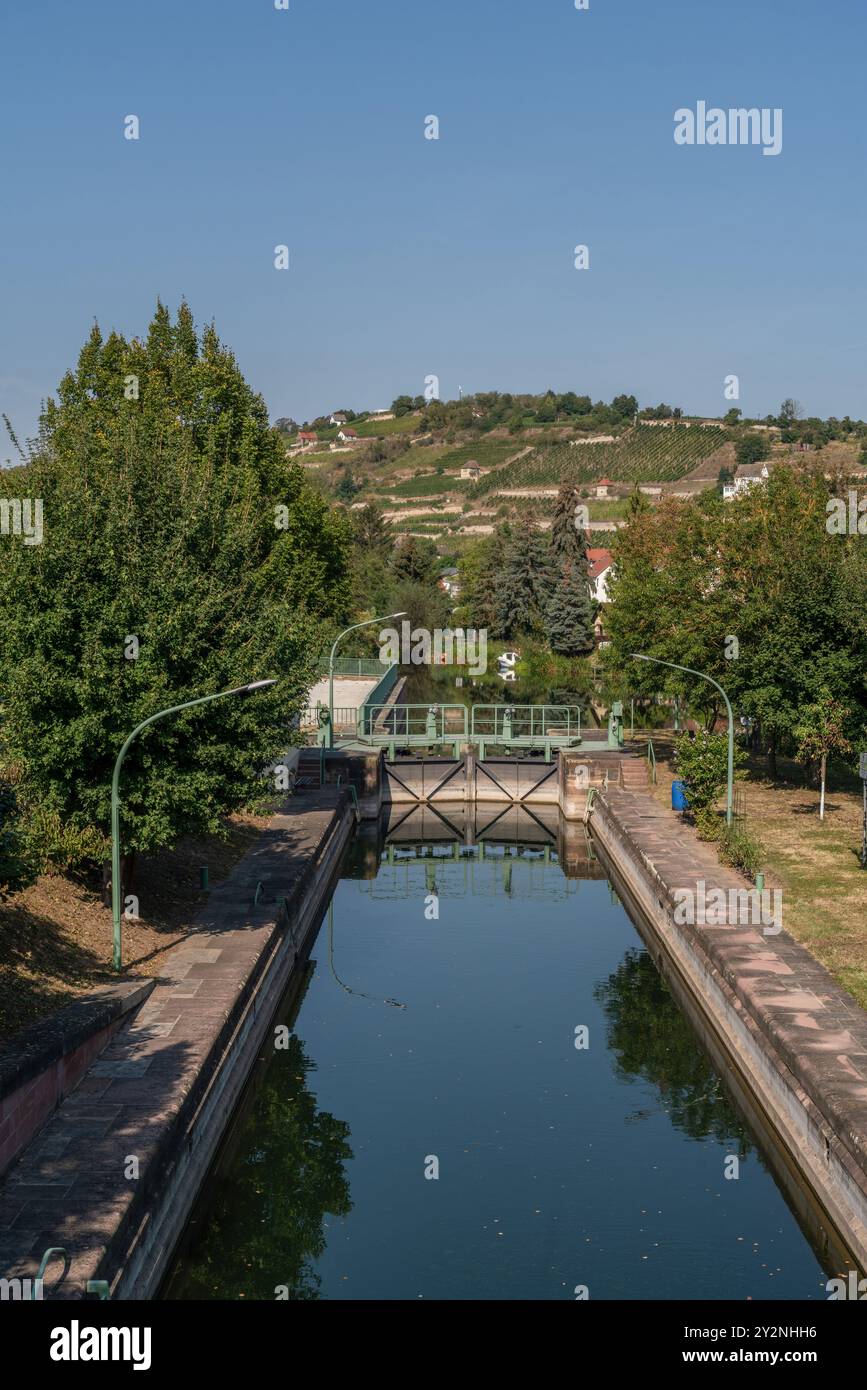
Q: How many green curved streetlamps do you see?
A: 3